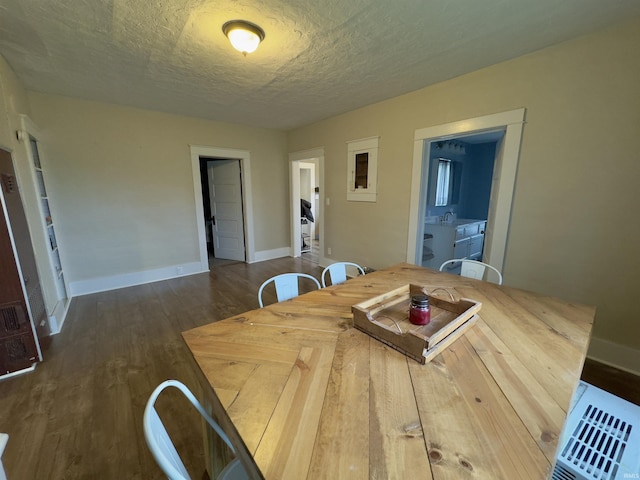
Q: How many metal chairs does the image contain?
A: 4